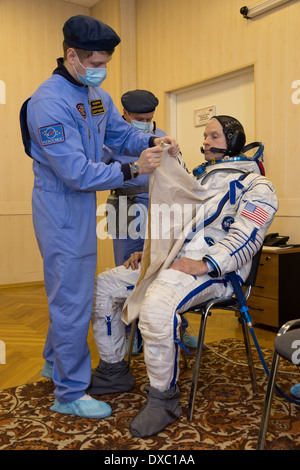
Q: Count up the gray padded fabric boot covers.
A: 2